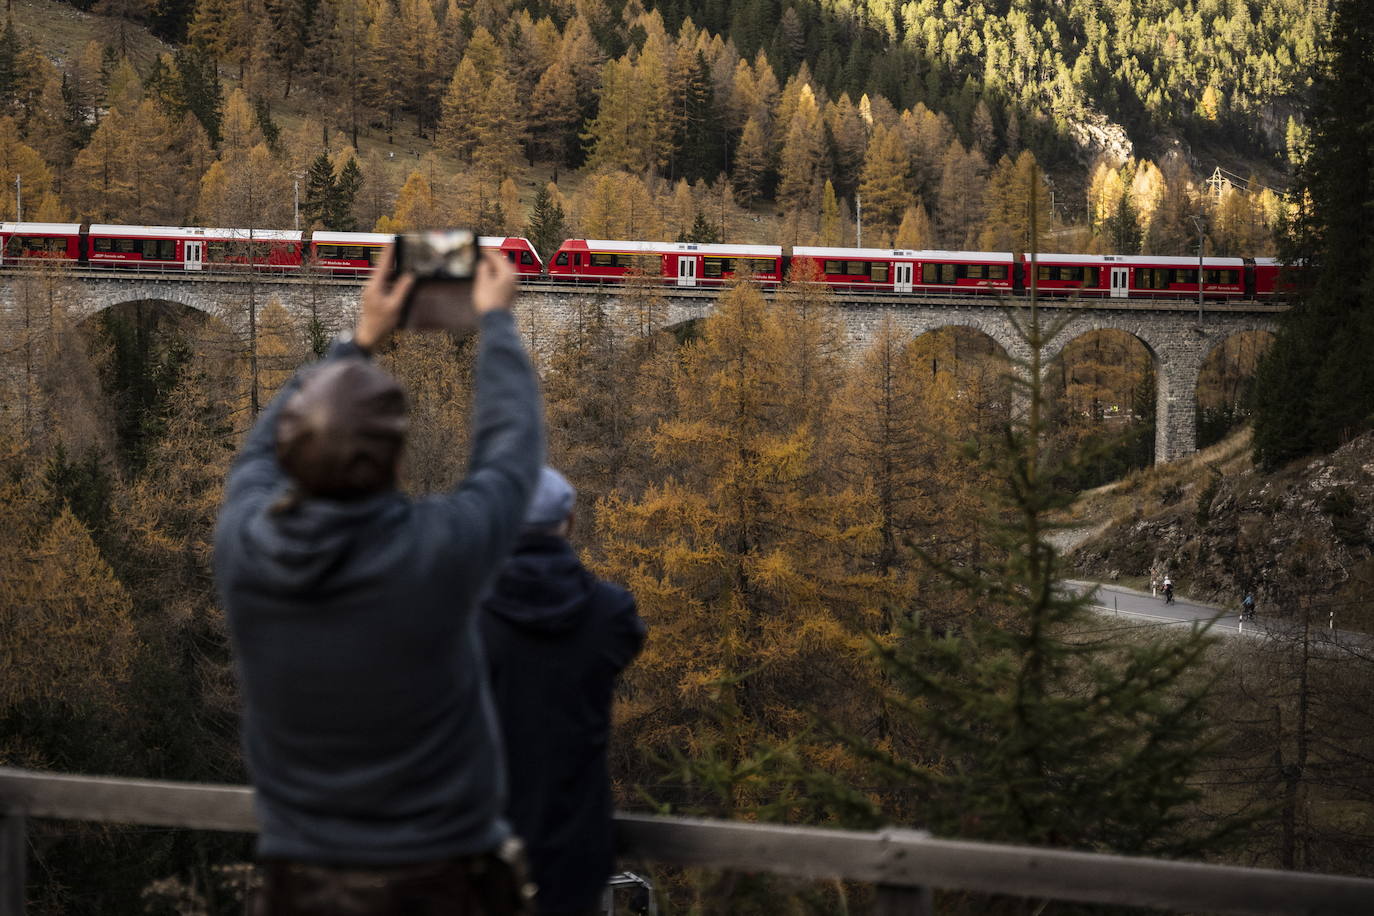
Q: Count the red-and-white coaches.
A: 7